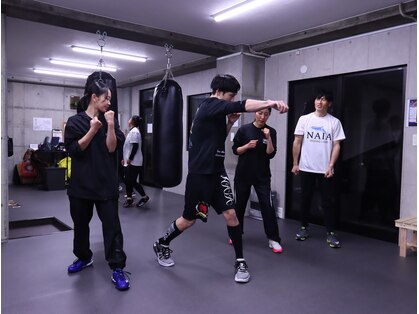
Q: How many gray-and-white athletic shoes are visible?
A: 2